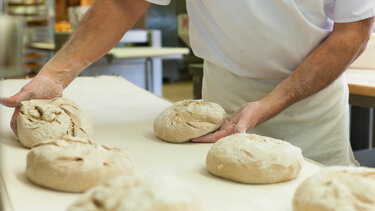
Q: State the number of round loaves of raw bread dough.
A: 6